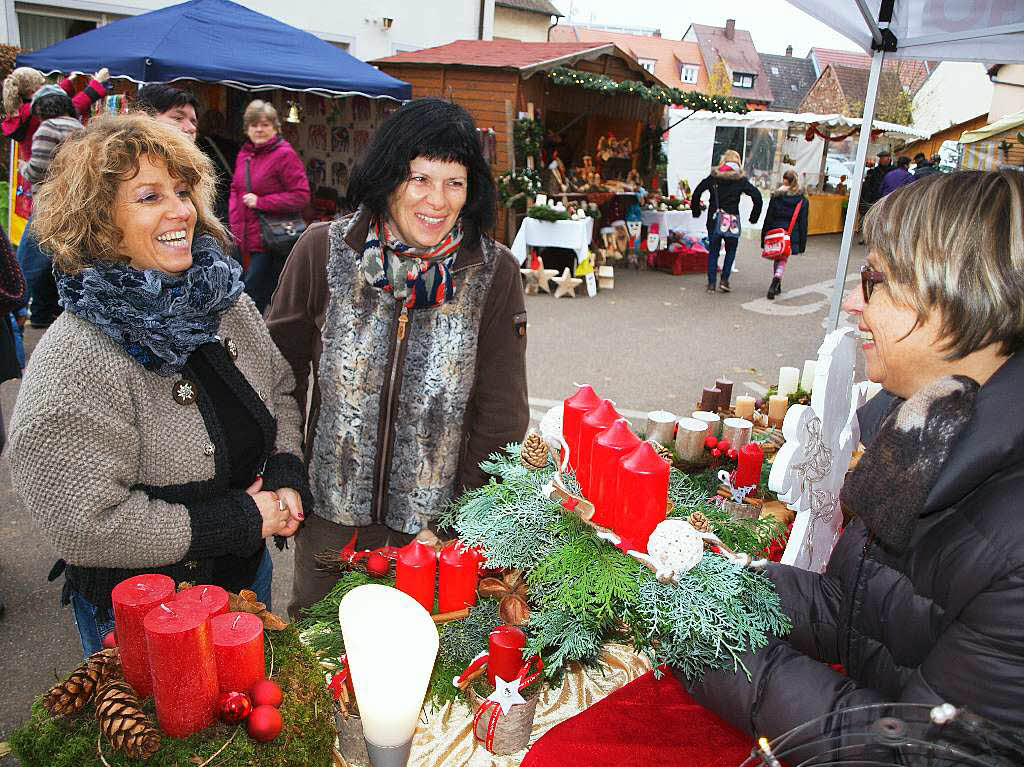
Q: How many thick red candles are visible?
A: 12